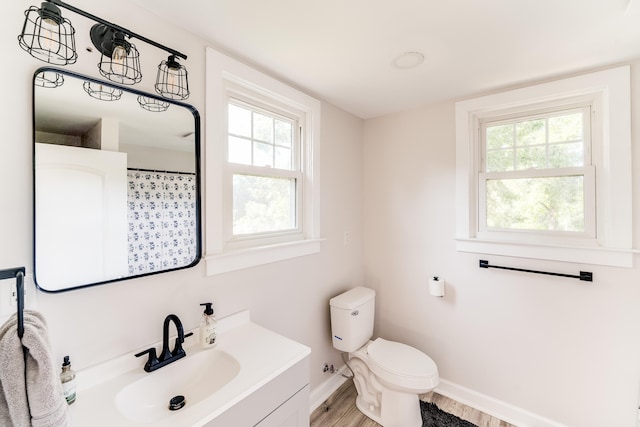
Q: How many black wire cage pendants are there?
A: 3